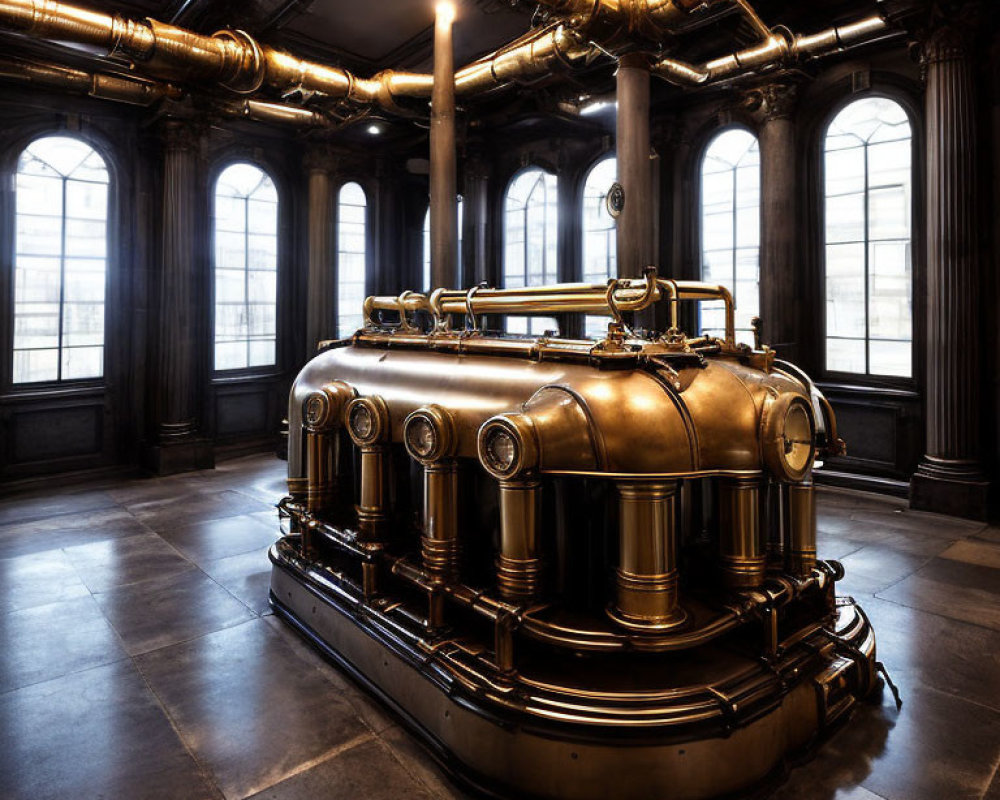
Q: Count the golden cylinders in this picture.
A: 7